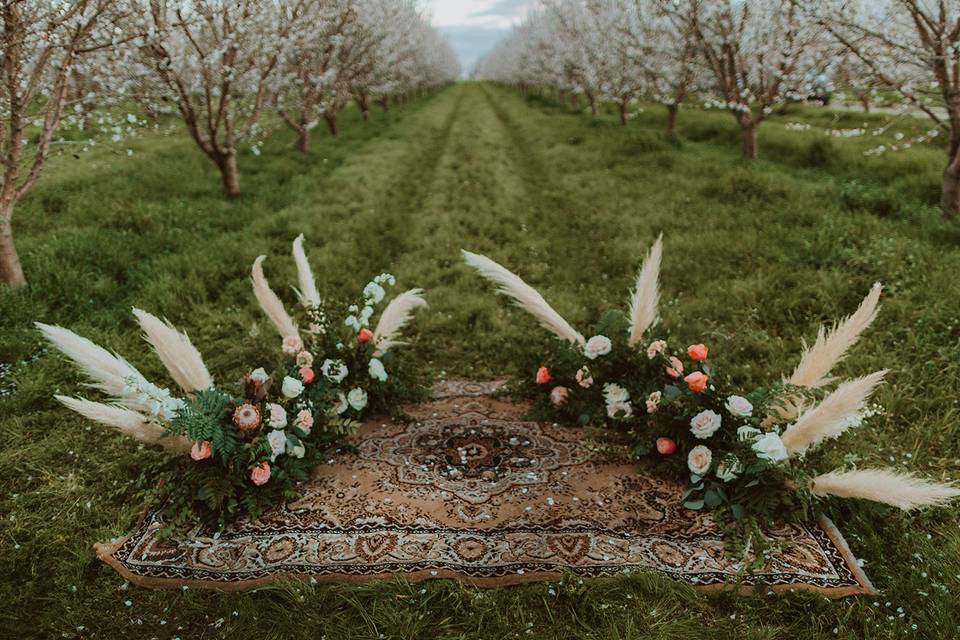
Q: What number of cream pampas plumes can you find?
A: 11